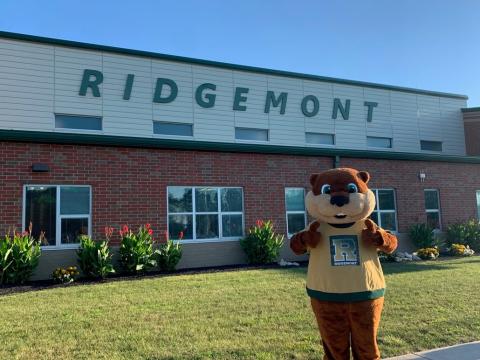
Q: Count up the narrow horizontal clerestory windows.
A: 6